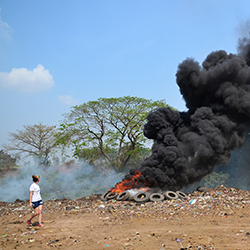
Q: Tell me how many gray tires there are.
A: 7